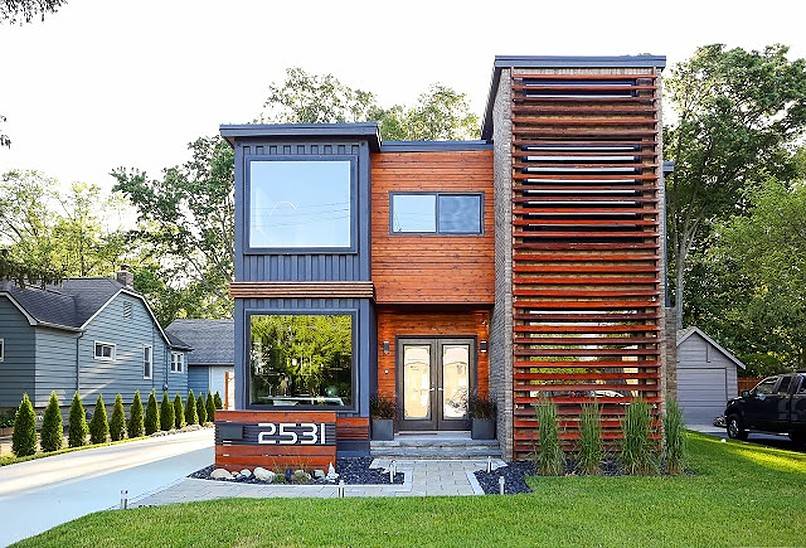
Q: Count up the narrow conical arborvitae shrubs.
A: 13